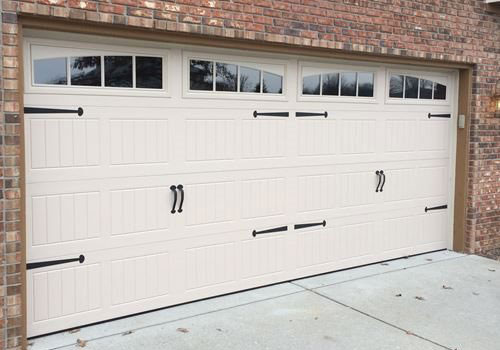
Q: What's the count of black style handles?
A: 4